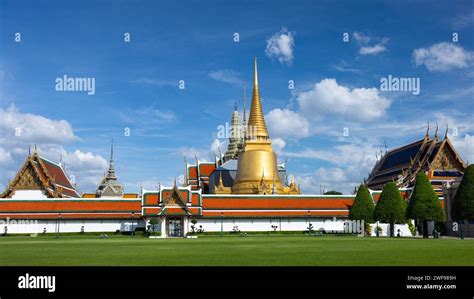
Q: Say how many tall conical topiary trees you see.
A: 4